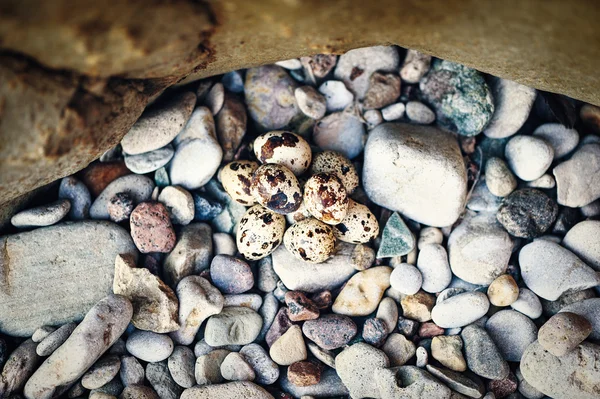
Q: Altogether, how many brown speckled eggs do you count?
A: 8